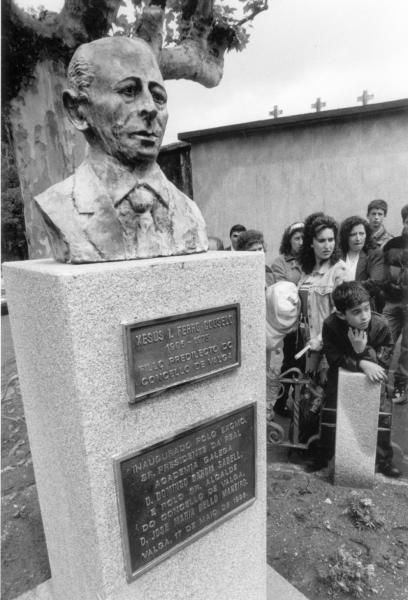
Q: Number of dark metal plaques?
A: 2